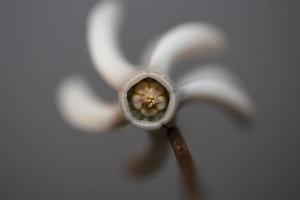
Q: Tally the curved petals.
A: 5